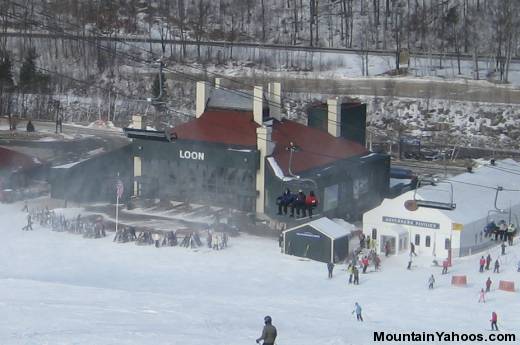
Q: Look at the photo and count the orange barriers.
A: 2